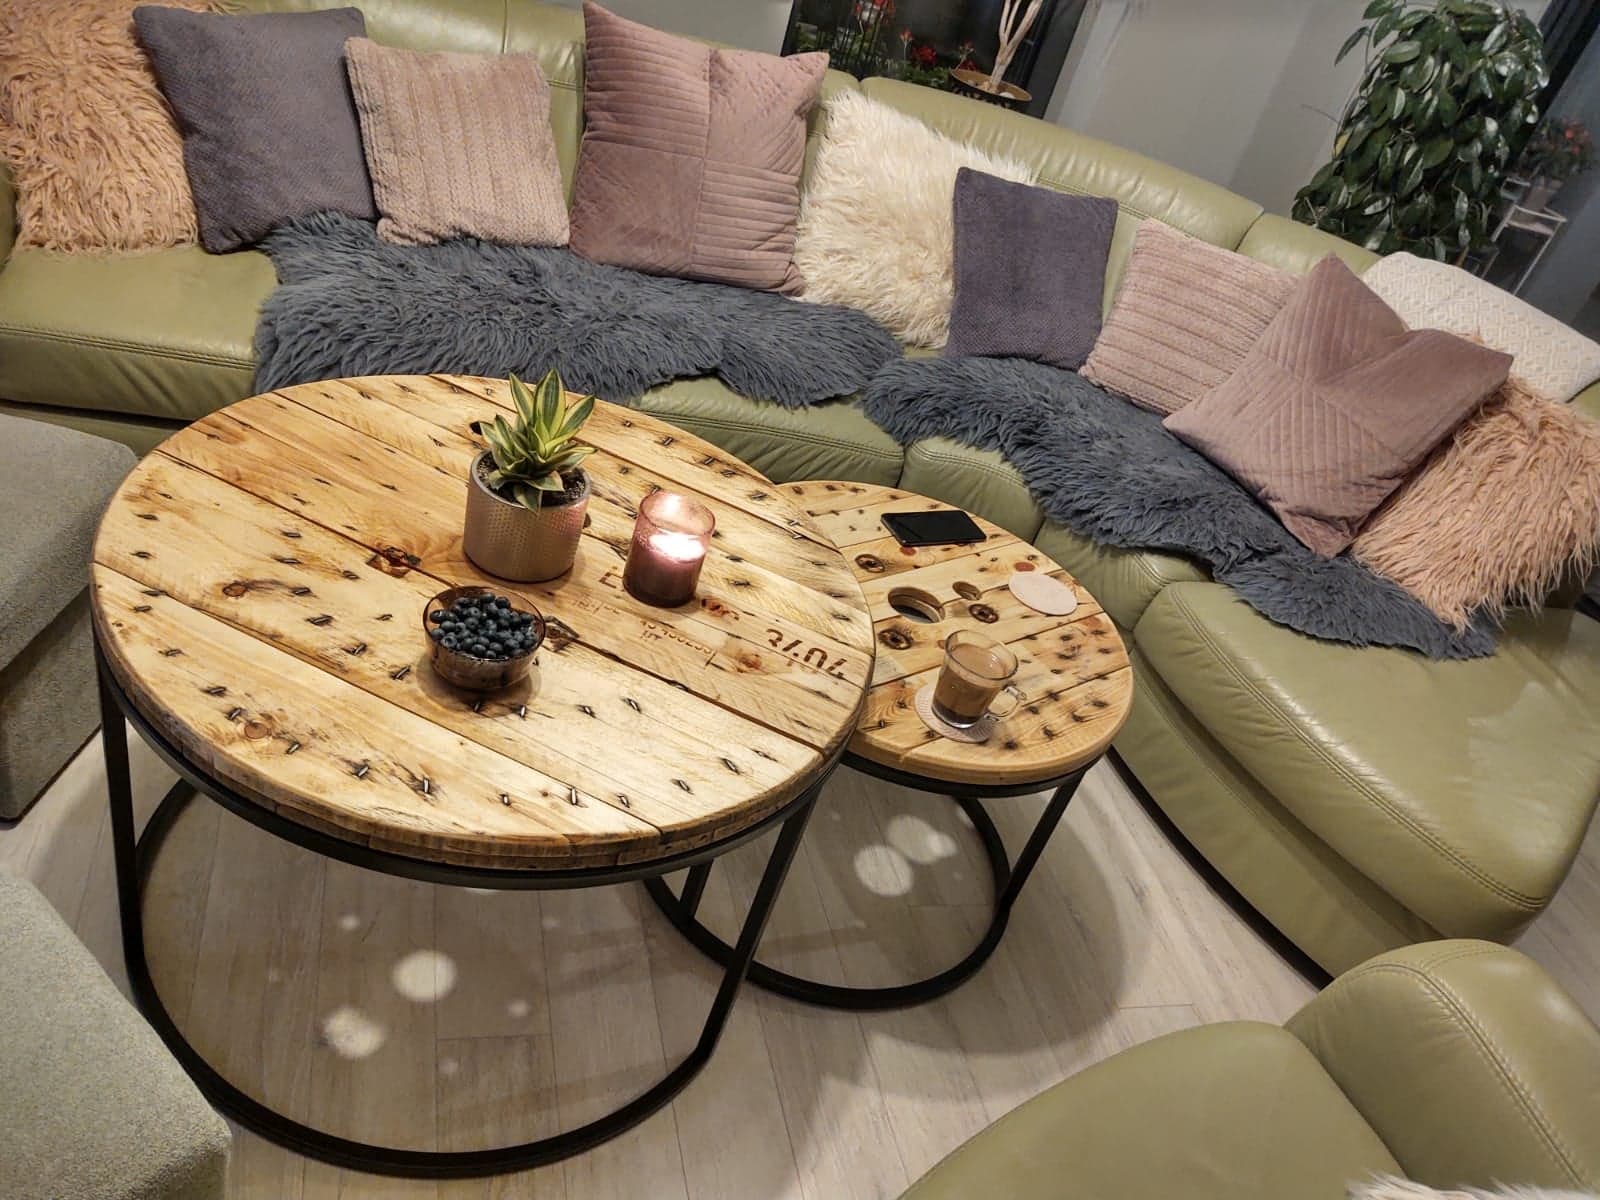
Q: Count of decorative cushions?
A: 10